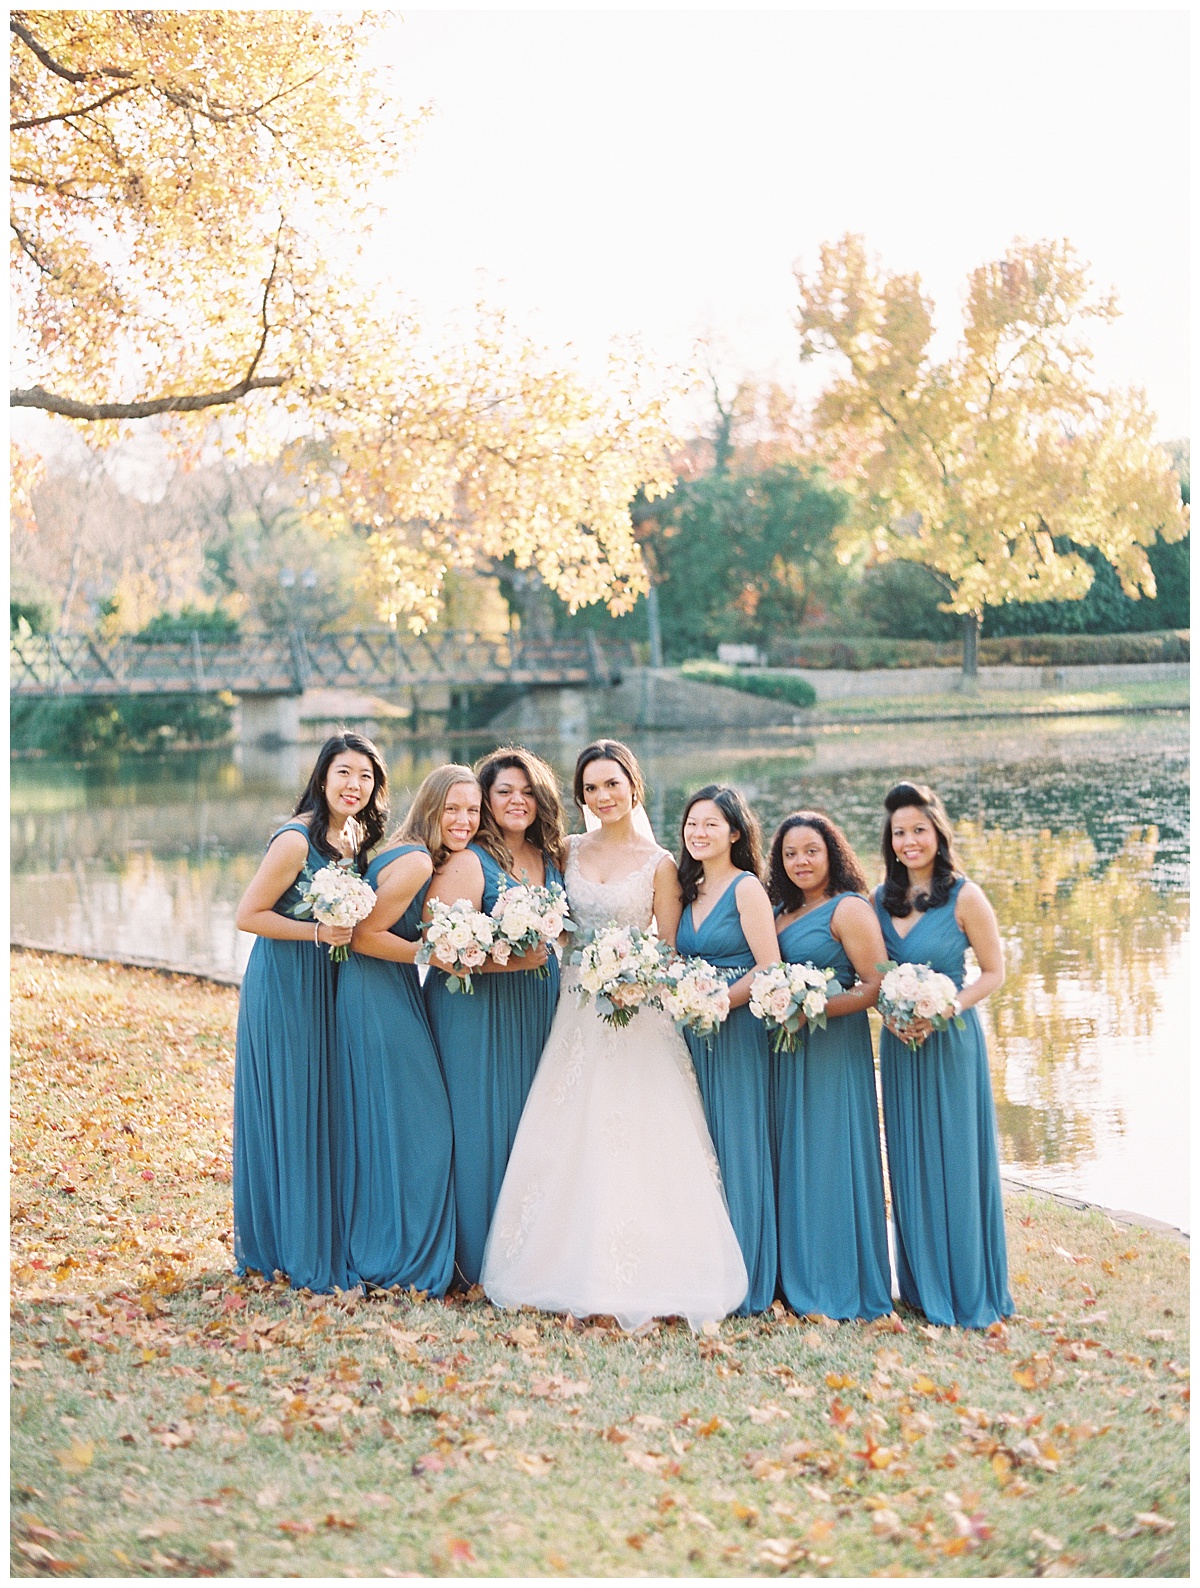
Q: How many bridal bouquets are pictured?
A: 7